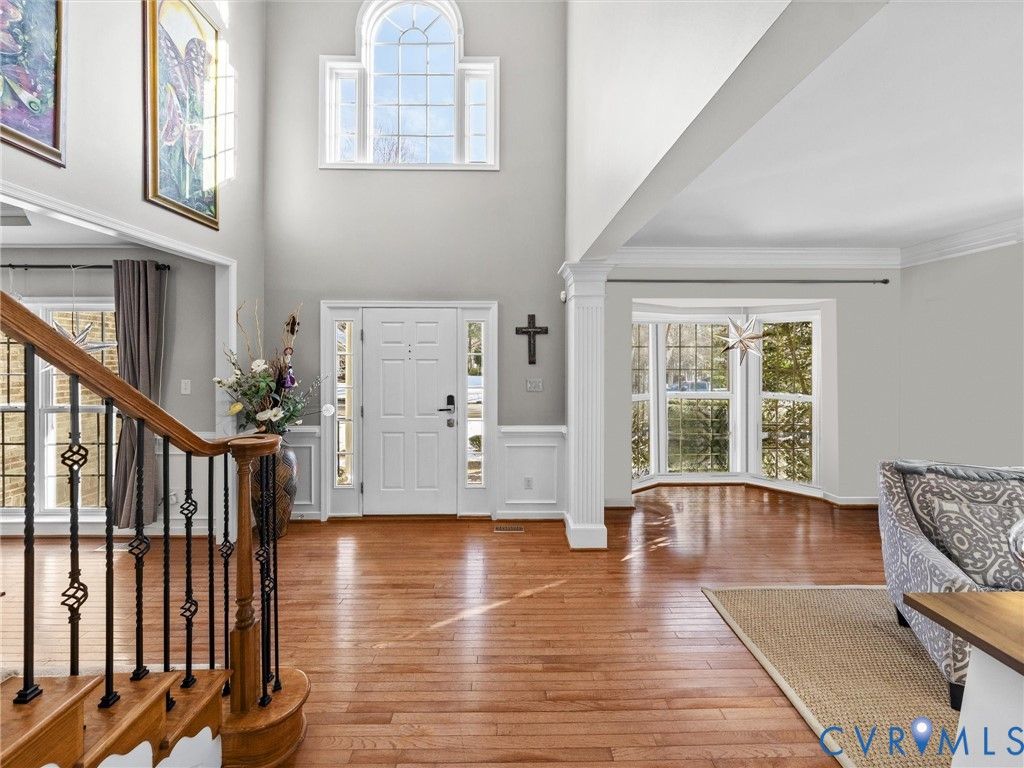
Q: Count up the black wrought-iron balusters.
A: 11